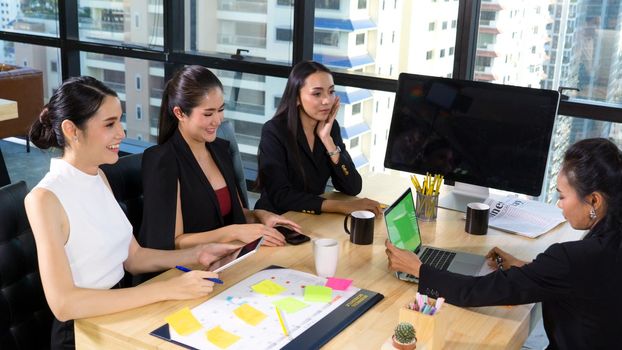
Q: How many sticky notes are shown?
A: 7